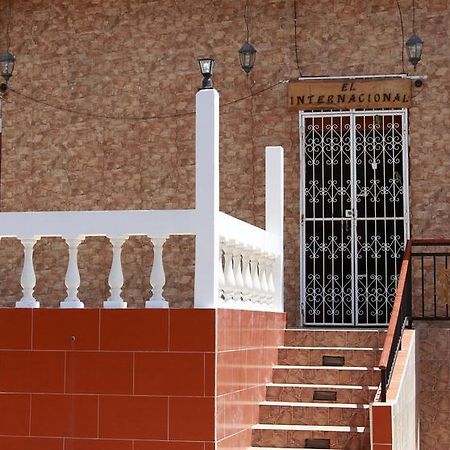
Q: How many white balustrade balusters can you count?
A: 11